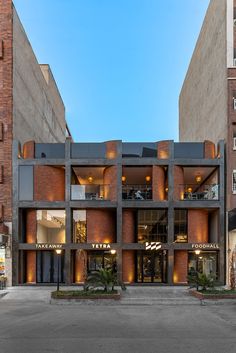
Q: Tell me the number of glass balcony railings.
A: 3